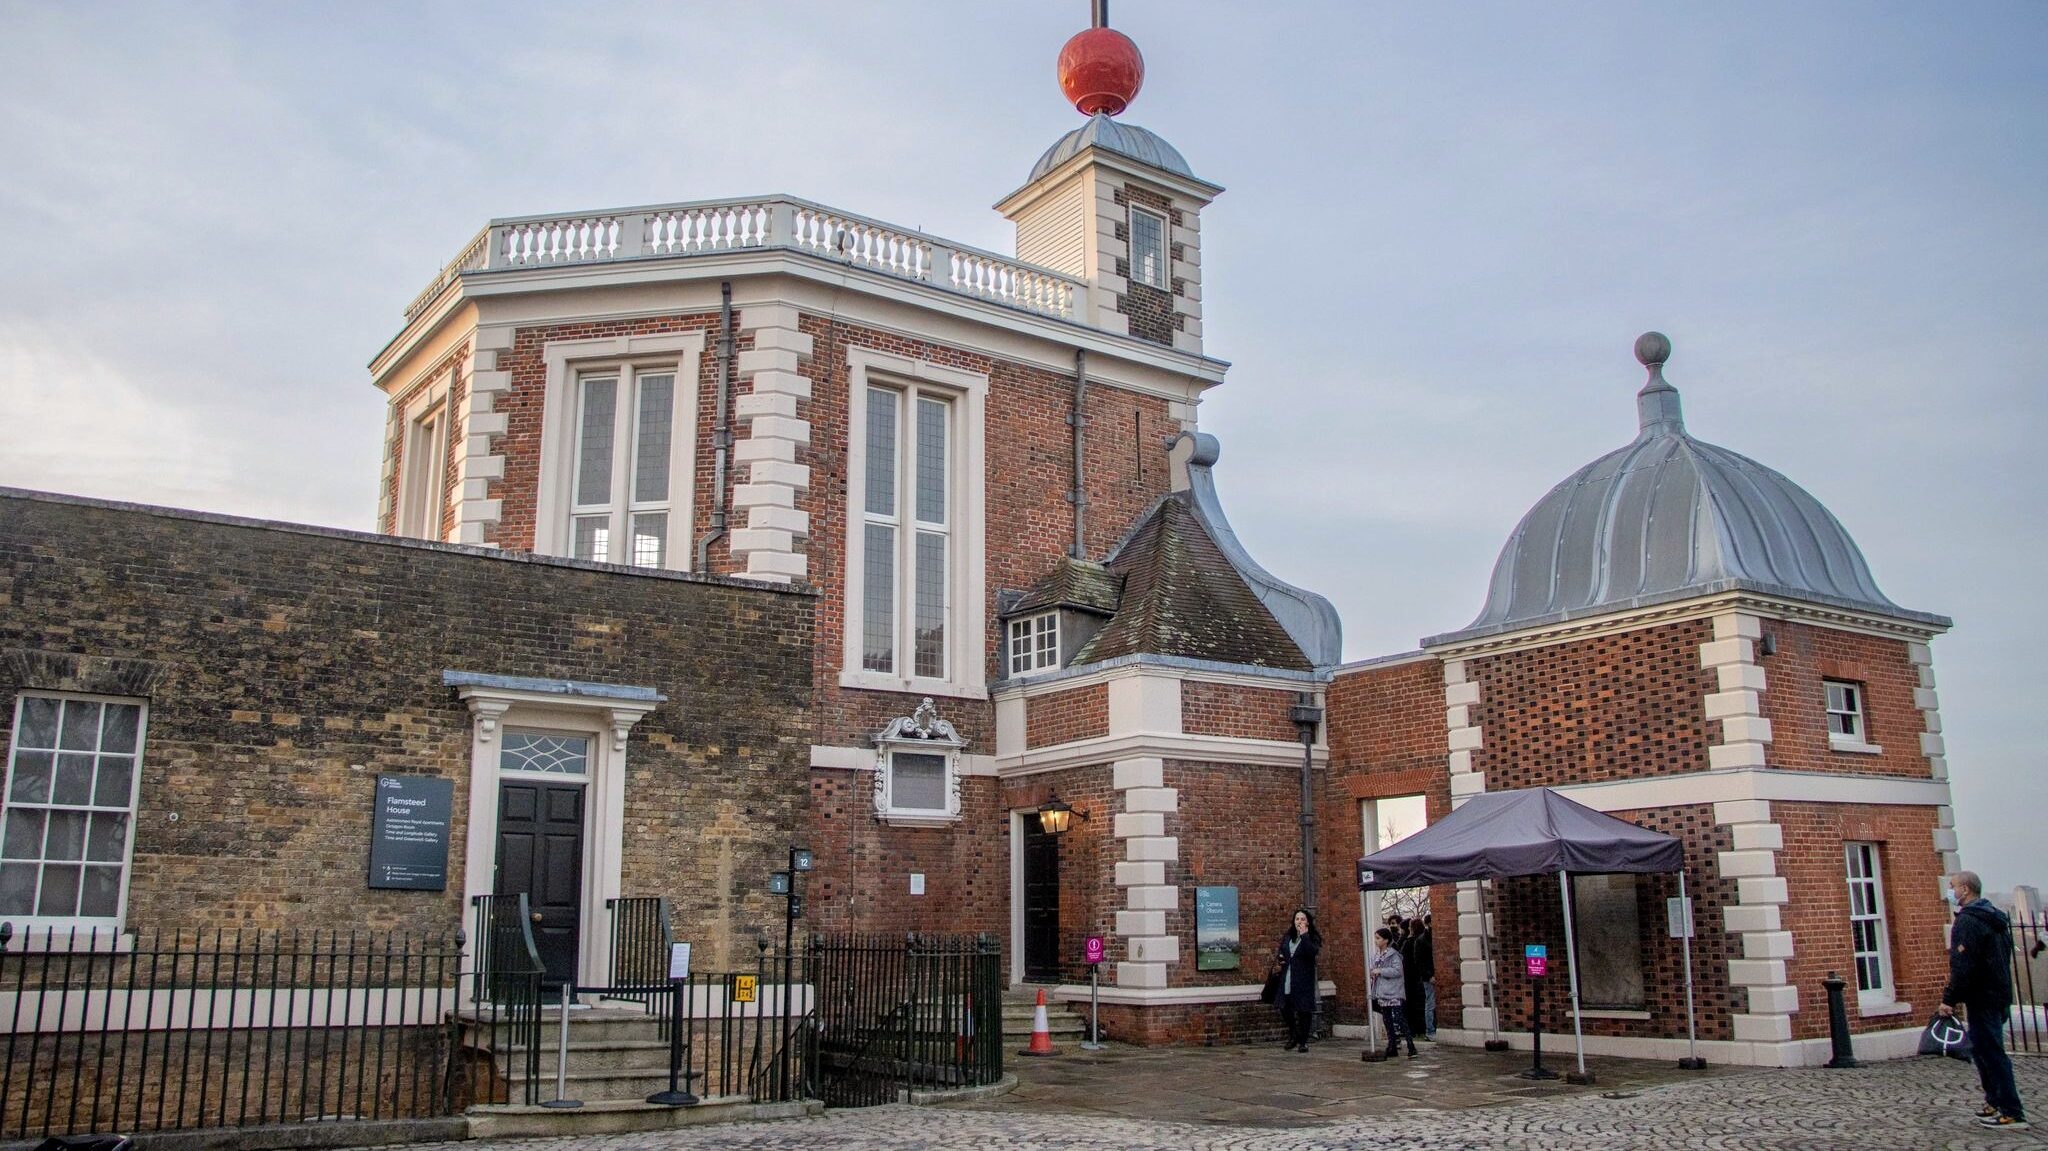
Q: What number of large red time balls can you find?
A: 1